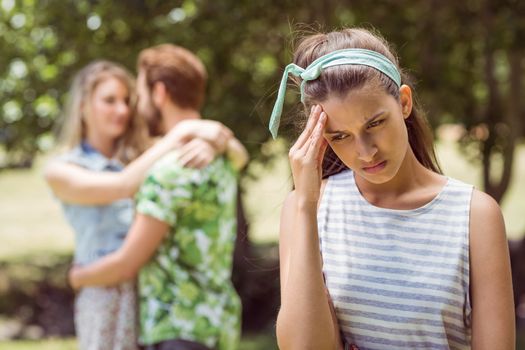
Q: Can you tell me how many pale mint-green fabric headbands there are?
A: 1